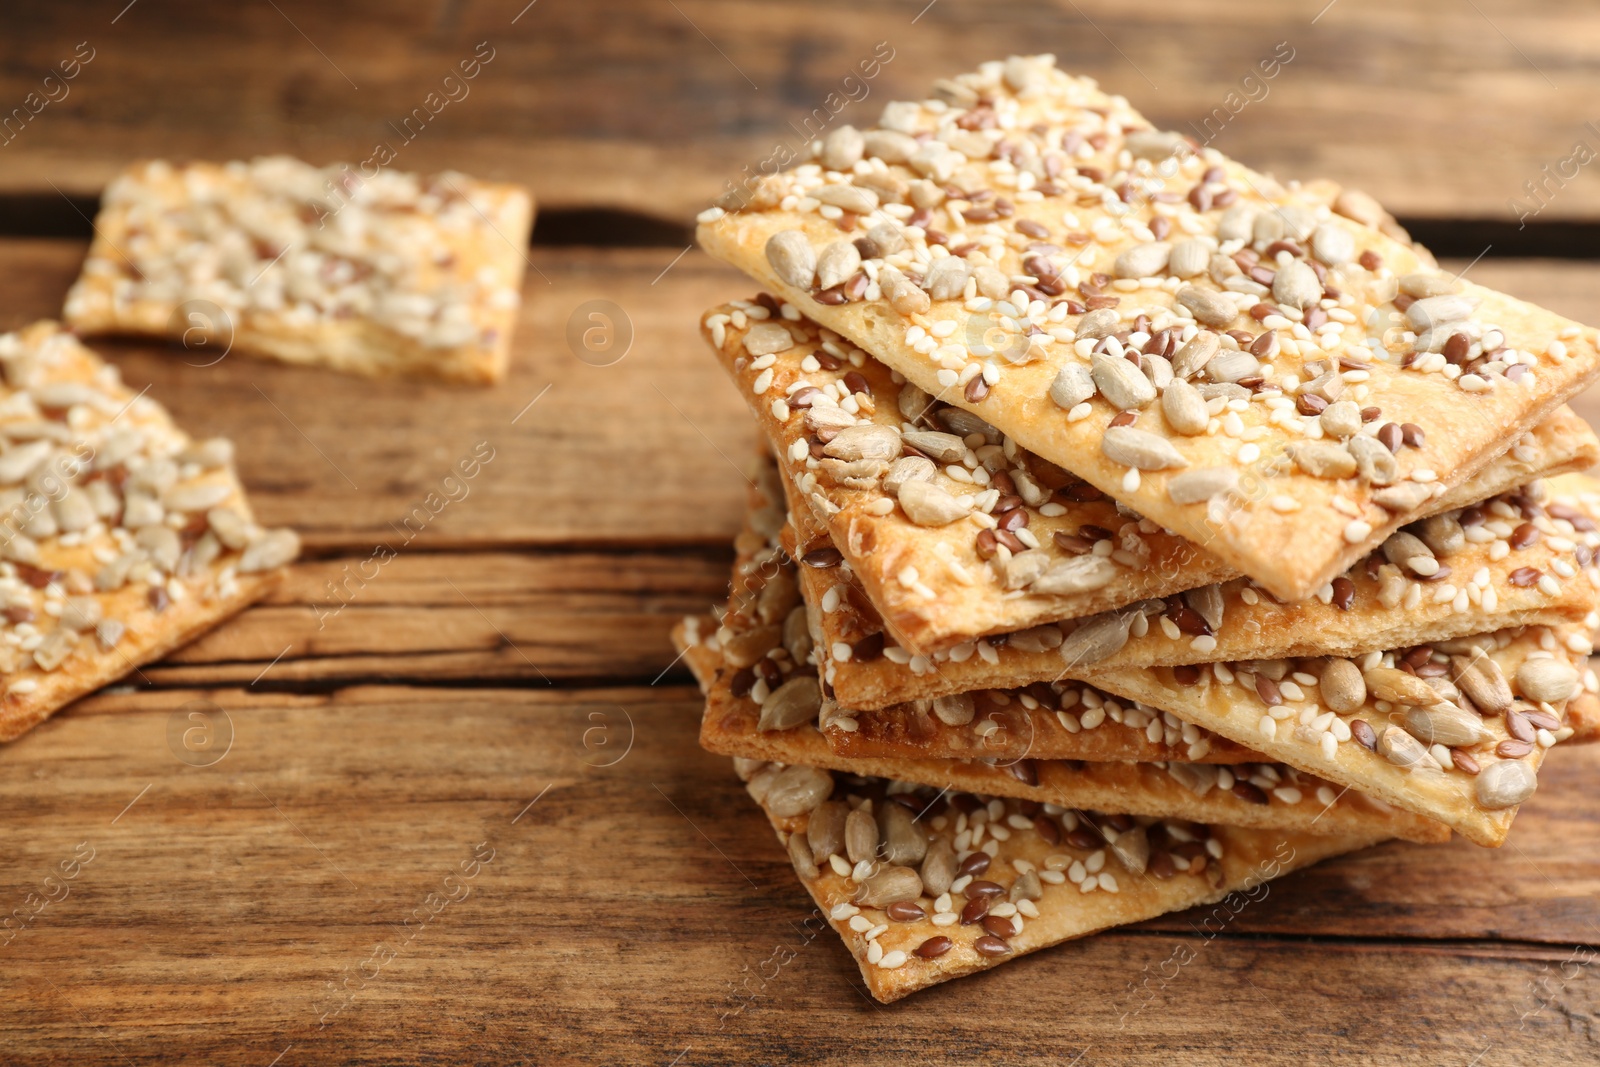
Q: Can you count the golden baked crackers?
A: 9